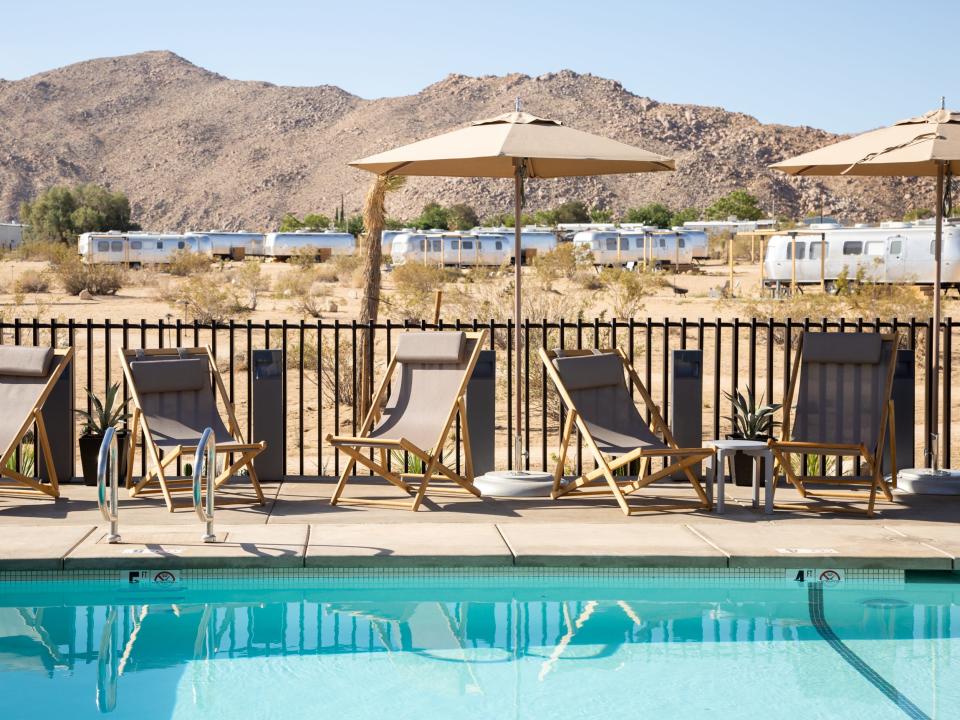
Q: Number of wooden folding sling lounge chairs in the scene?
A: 5